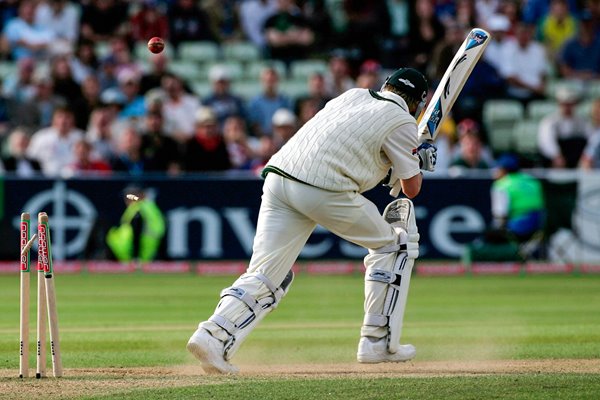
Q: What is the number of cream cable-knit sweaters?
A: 1